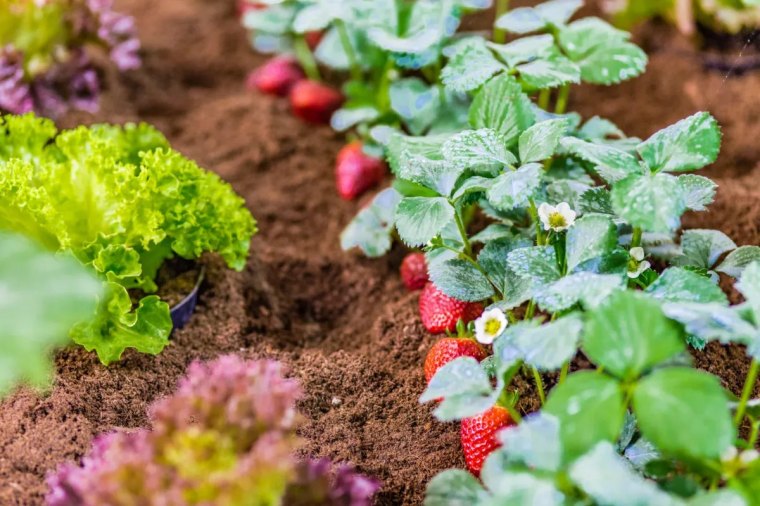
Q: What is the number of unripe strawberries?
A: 0